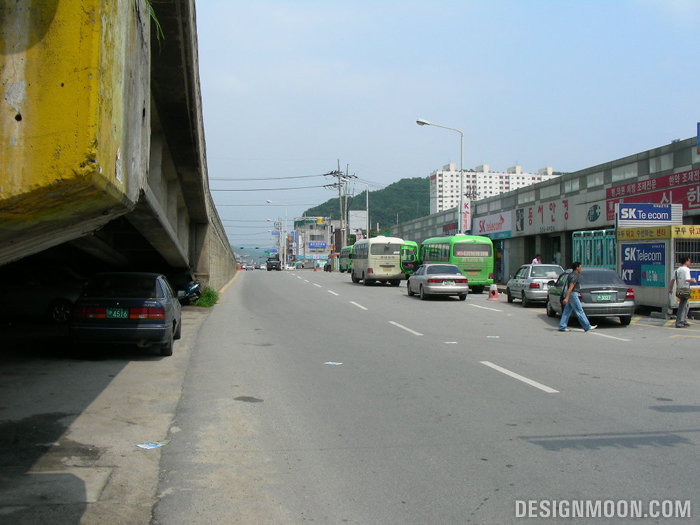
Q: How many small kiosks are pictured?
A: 1